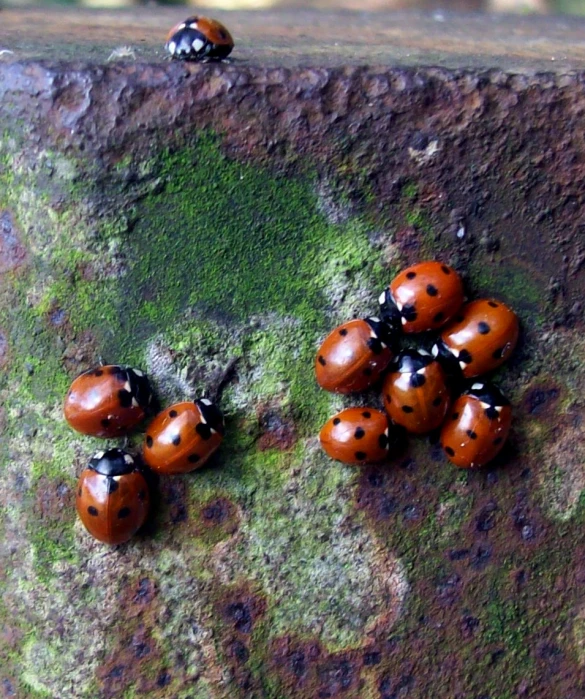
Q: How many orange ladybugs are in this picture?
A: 10